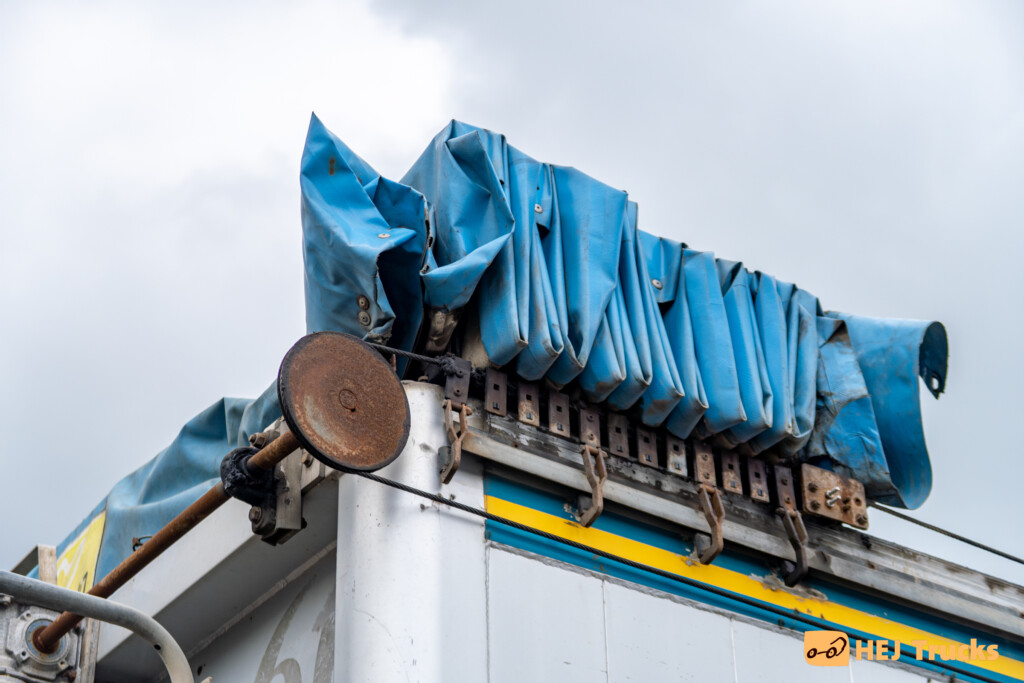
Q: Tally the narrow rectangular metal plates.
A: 12